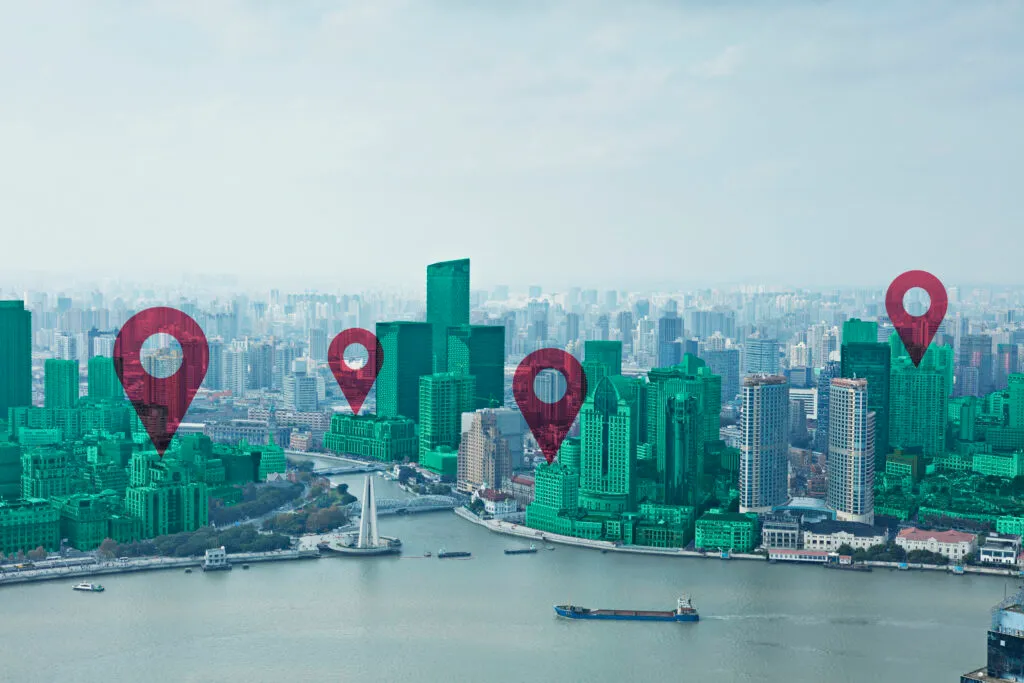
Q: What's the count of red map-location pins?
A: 4